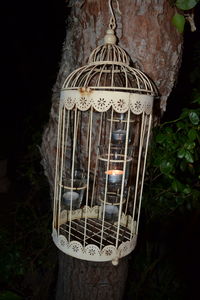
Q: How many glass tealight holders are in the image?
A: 4